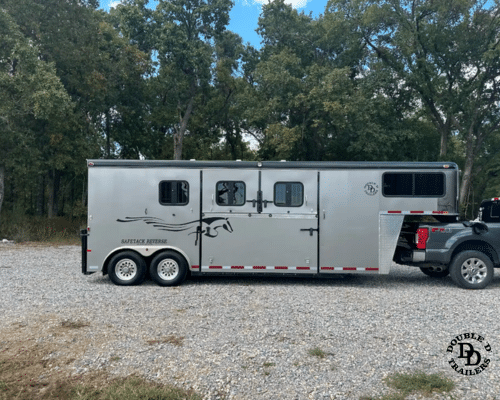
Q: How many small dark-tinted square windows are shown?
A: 3